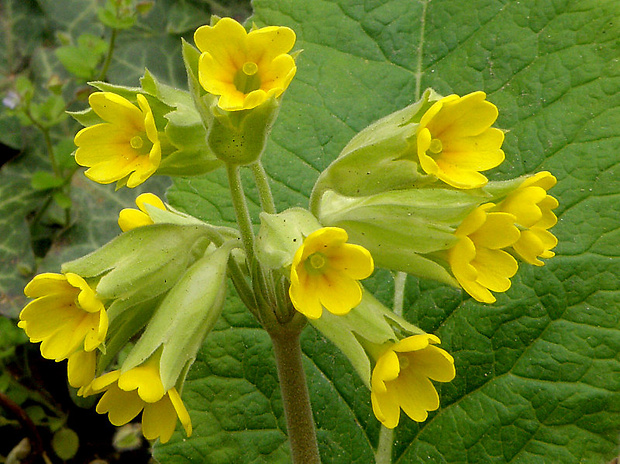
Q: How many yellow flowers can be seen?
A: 11